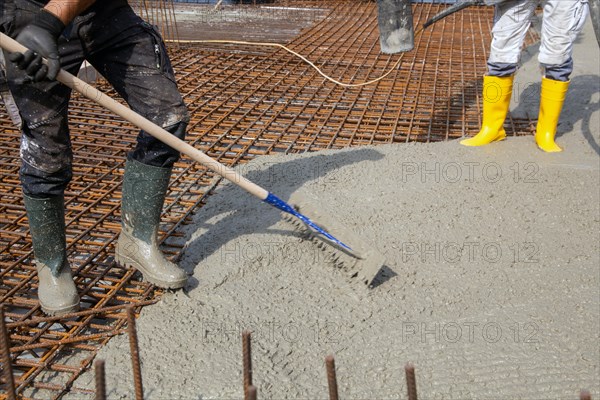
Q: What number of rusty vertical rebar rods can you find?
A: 8